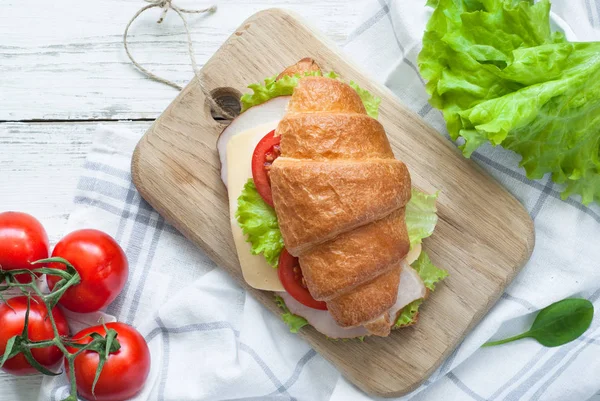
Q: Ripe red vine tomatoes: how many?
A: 4